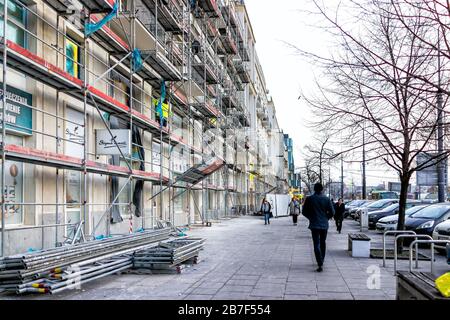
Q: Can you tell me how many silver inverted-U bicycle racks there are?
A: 3